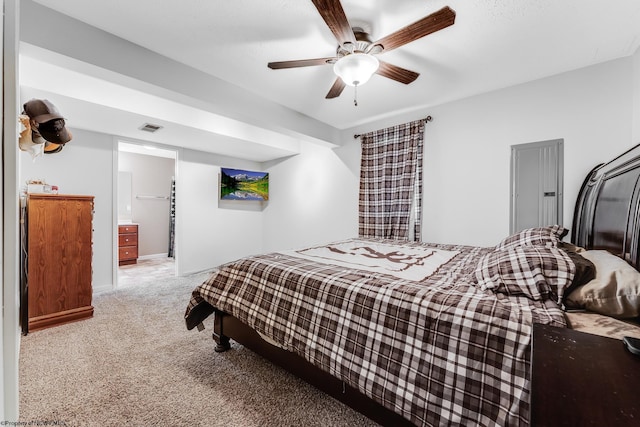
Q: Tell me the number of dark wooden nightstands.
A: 1